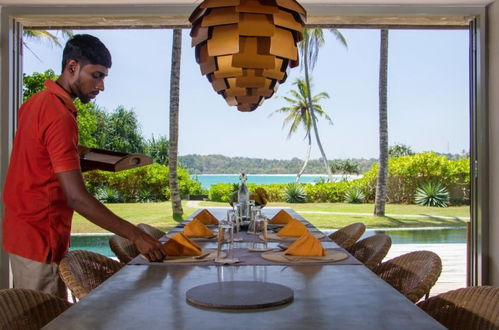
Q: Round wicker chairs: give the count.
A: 8